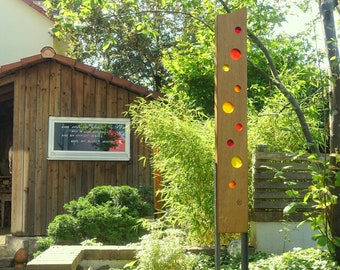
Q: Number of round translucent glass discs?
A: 9